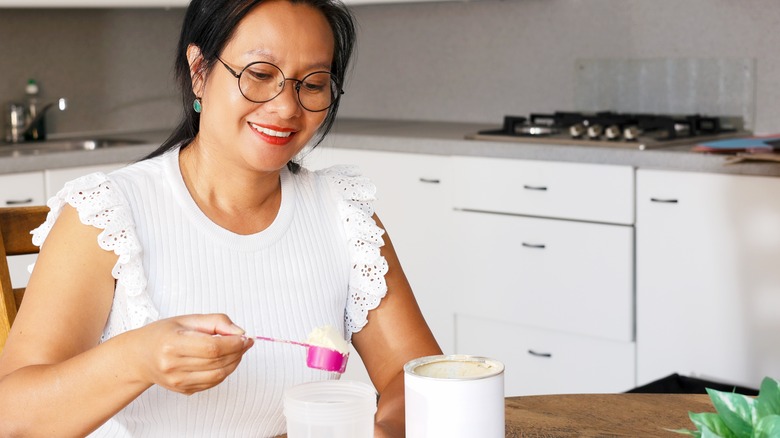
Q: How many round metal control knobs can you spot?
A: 4